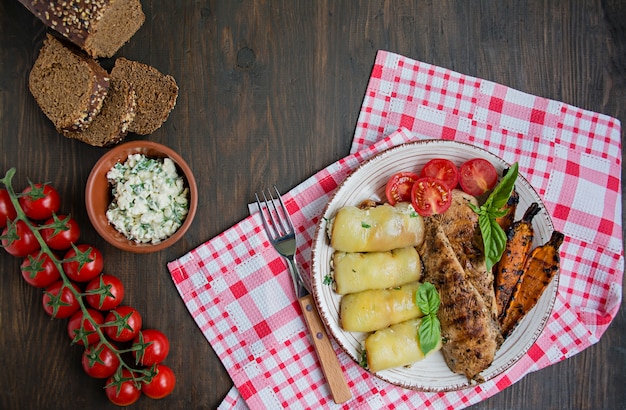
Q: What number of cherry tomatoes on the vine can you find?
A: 14